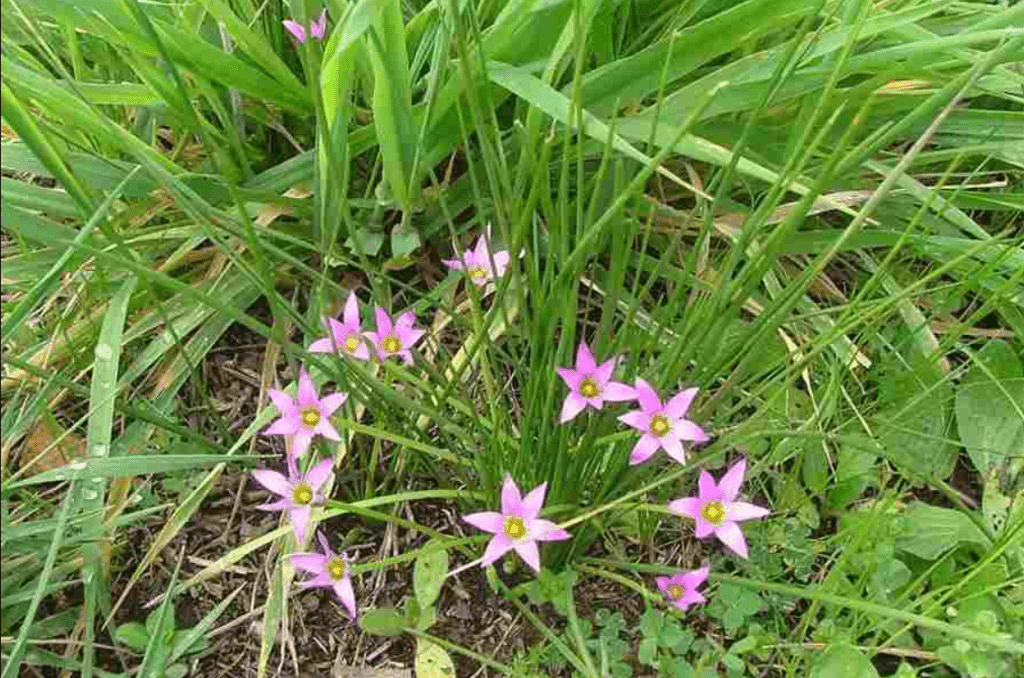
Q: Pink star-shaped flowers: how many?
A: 12